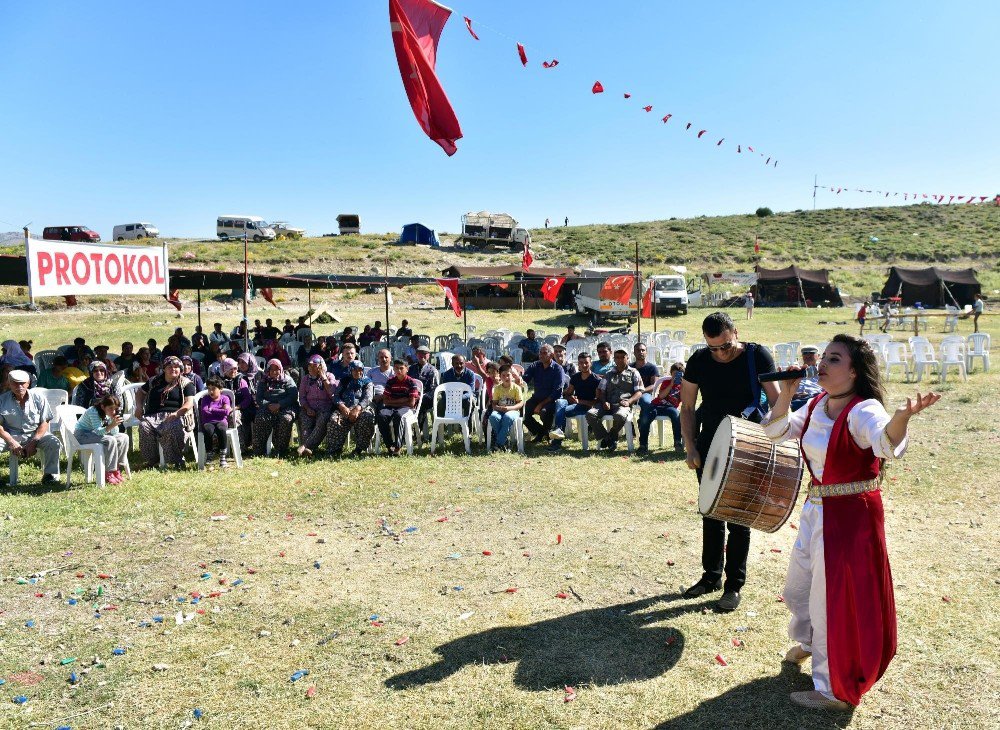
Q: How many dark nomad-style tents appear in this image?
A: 3